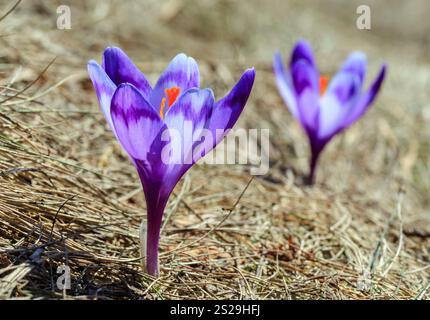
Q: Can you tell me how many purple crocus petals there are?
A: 12